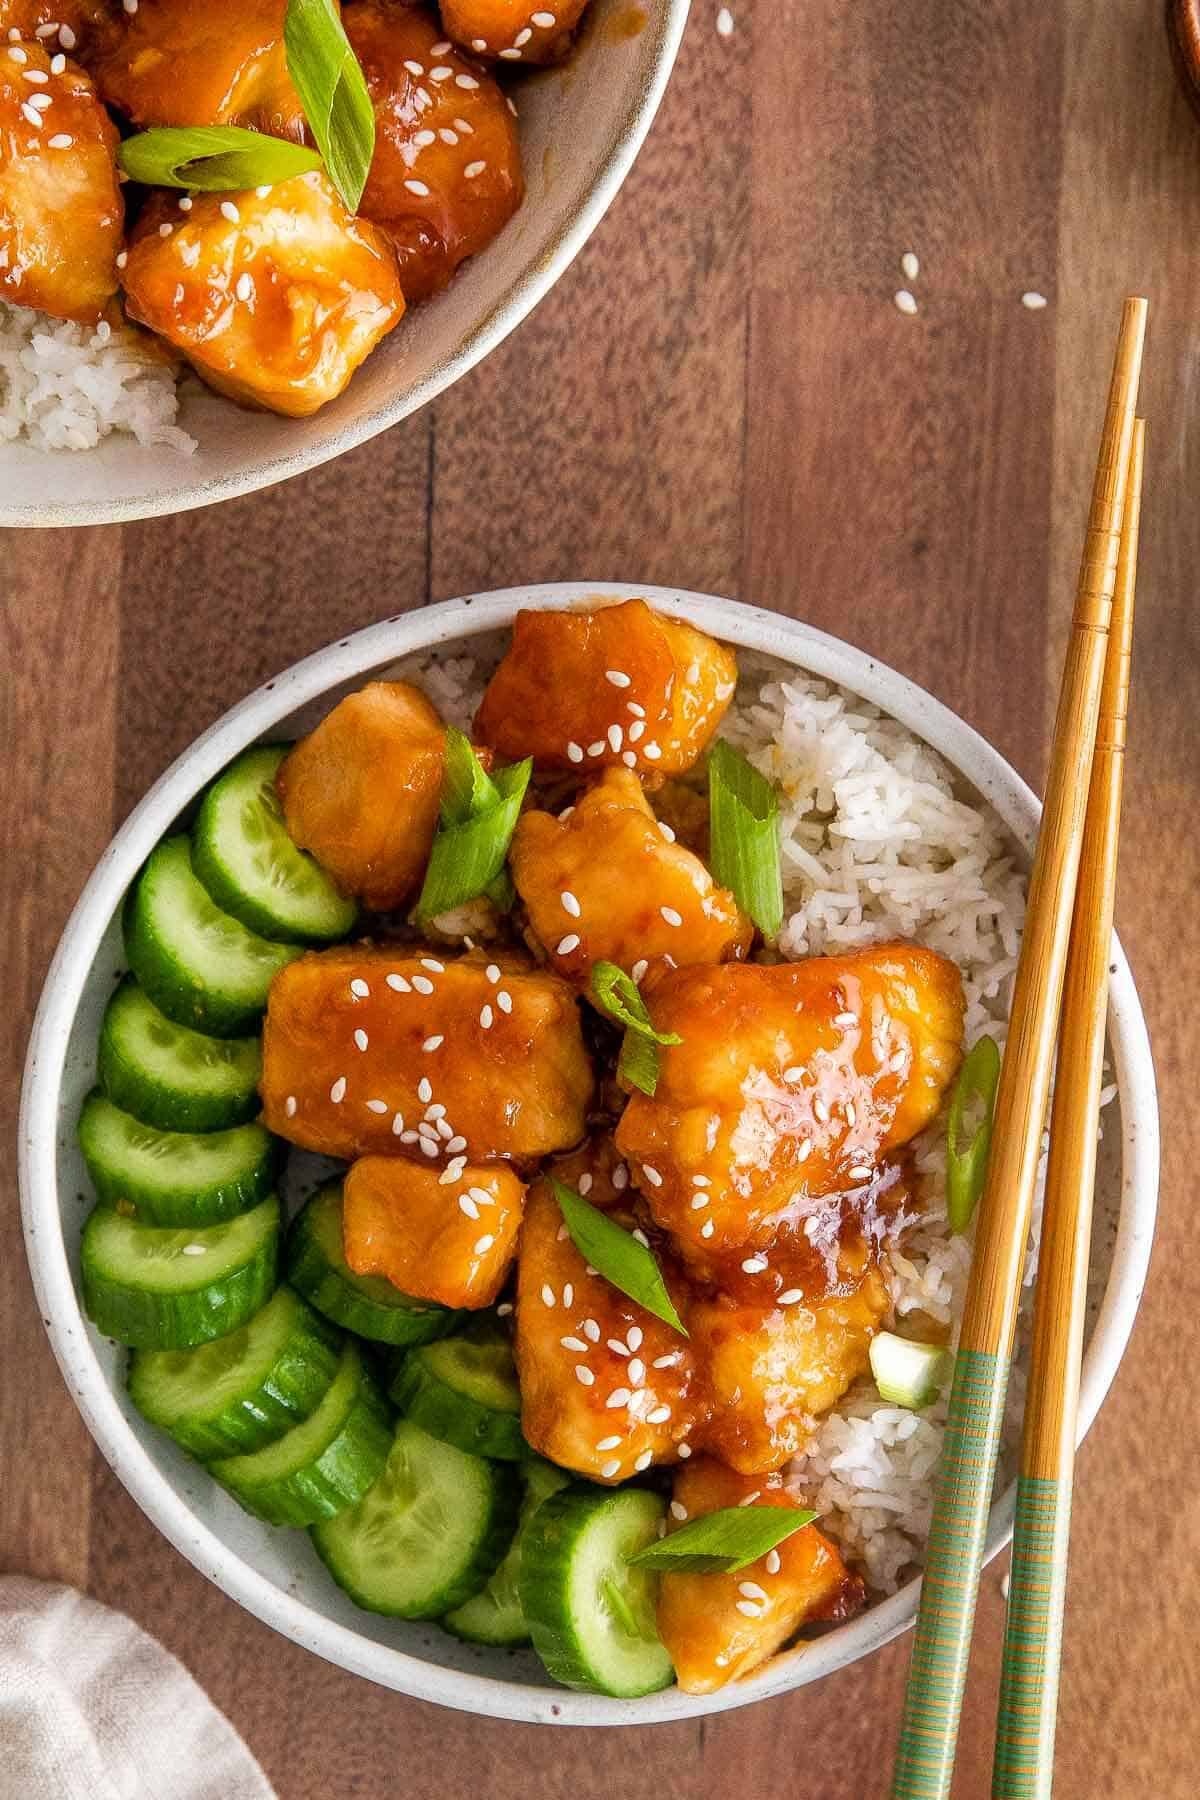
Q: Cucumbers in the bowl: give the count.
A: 12